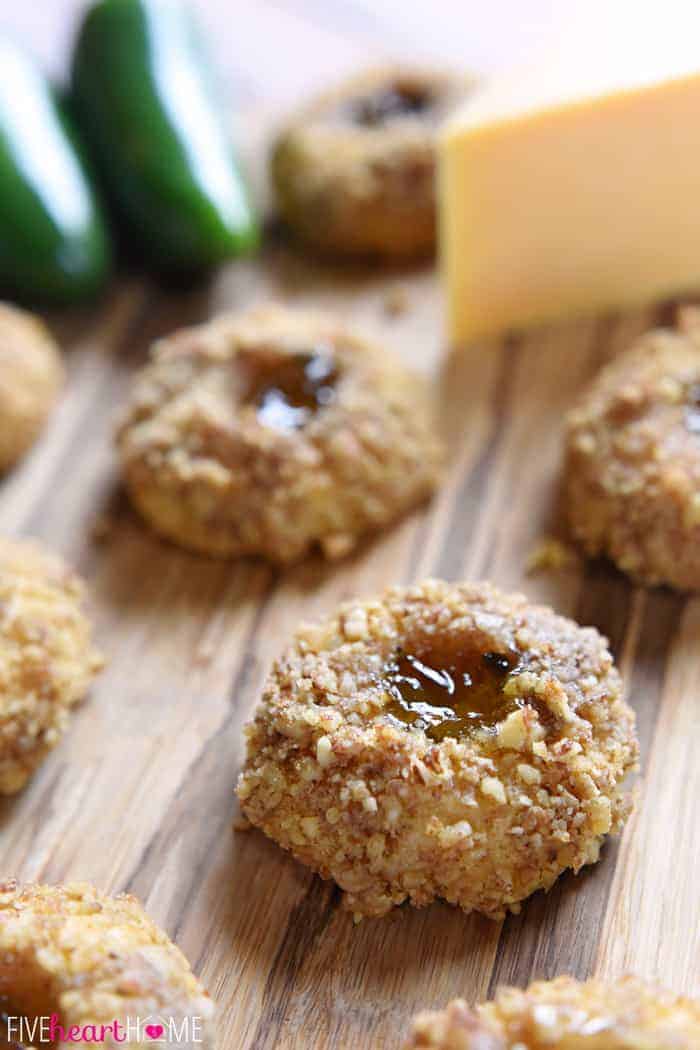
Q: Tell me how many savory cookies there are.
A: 8